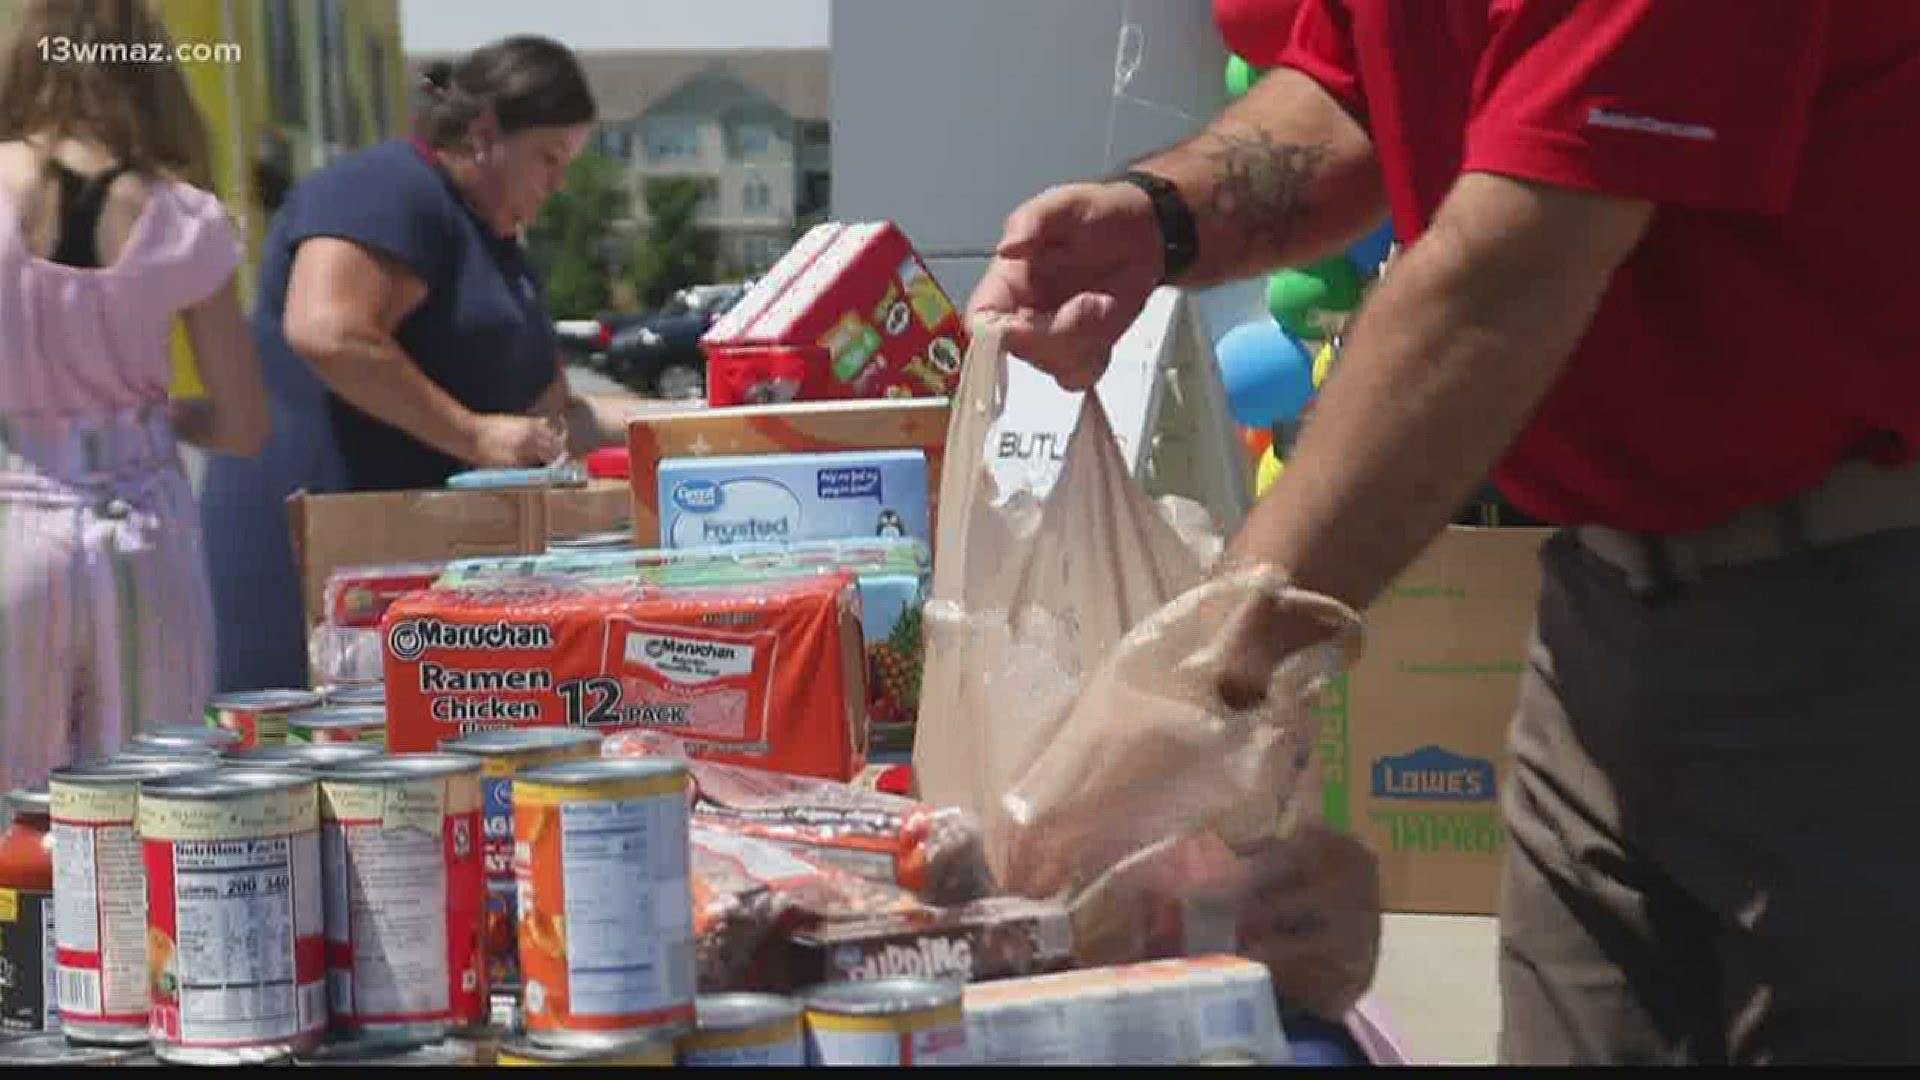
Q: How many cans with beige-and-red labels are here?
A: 3